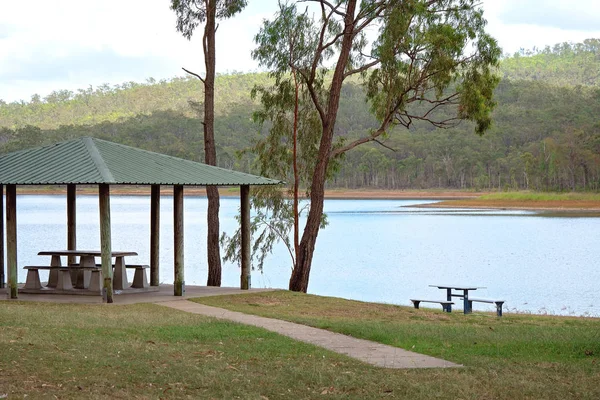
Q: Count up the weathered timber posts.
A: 7